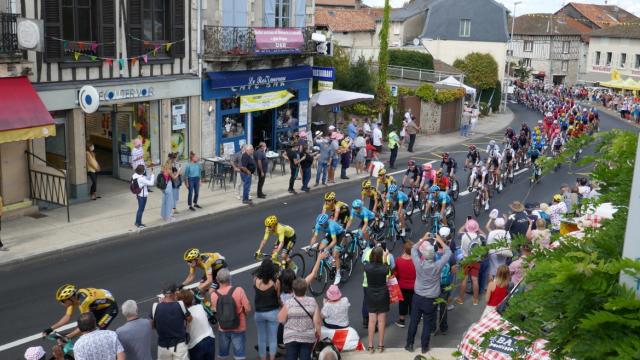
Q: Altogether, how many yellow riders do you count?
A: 6